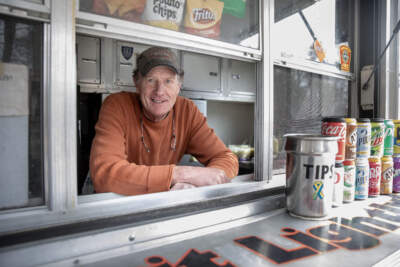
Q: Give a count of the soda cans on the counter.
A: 12